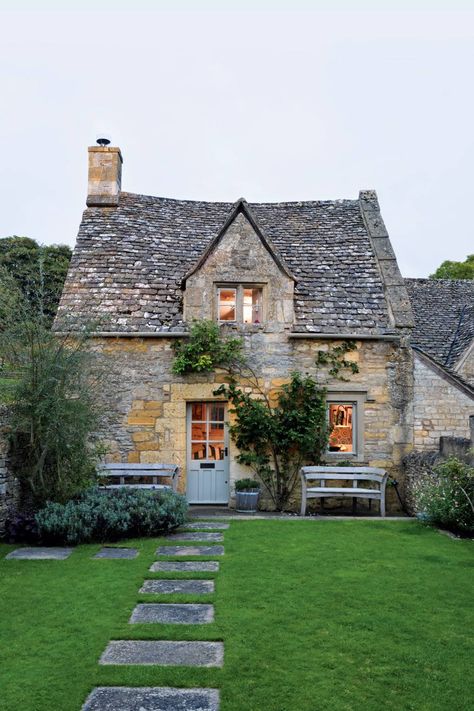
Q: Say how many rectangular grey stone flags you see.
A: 10